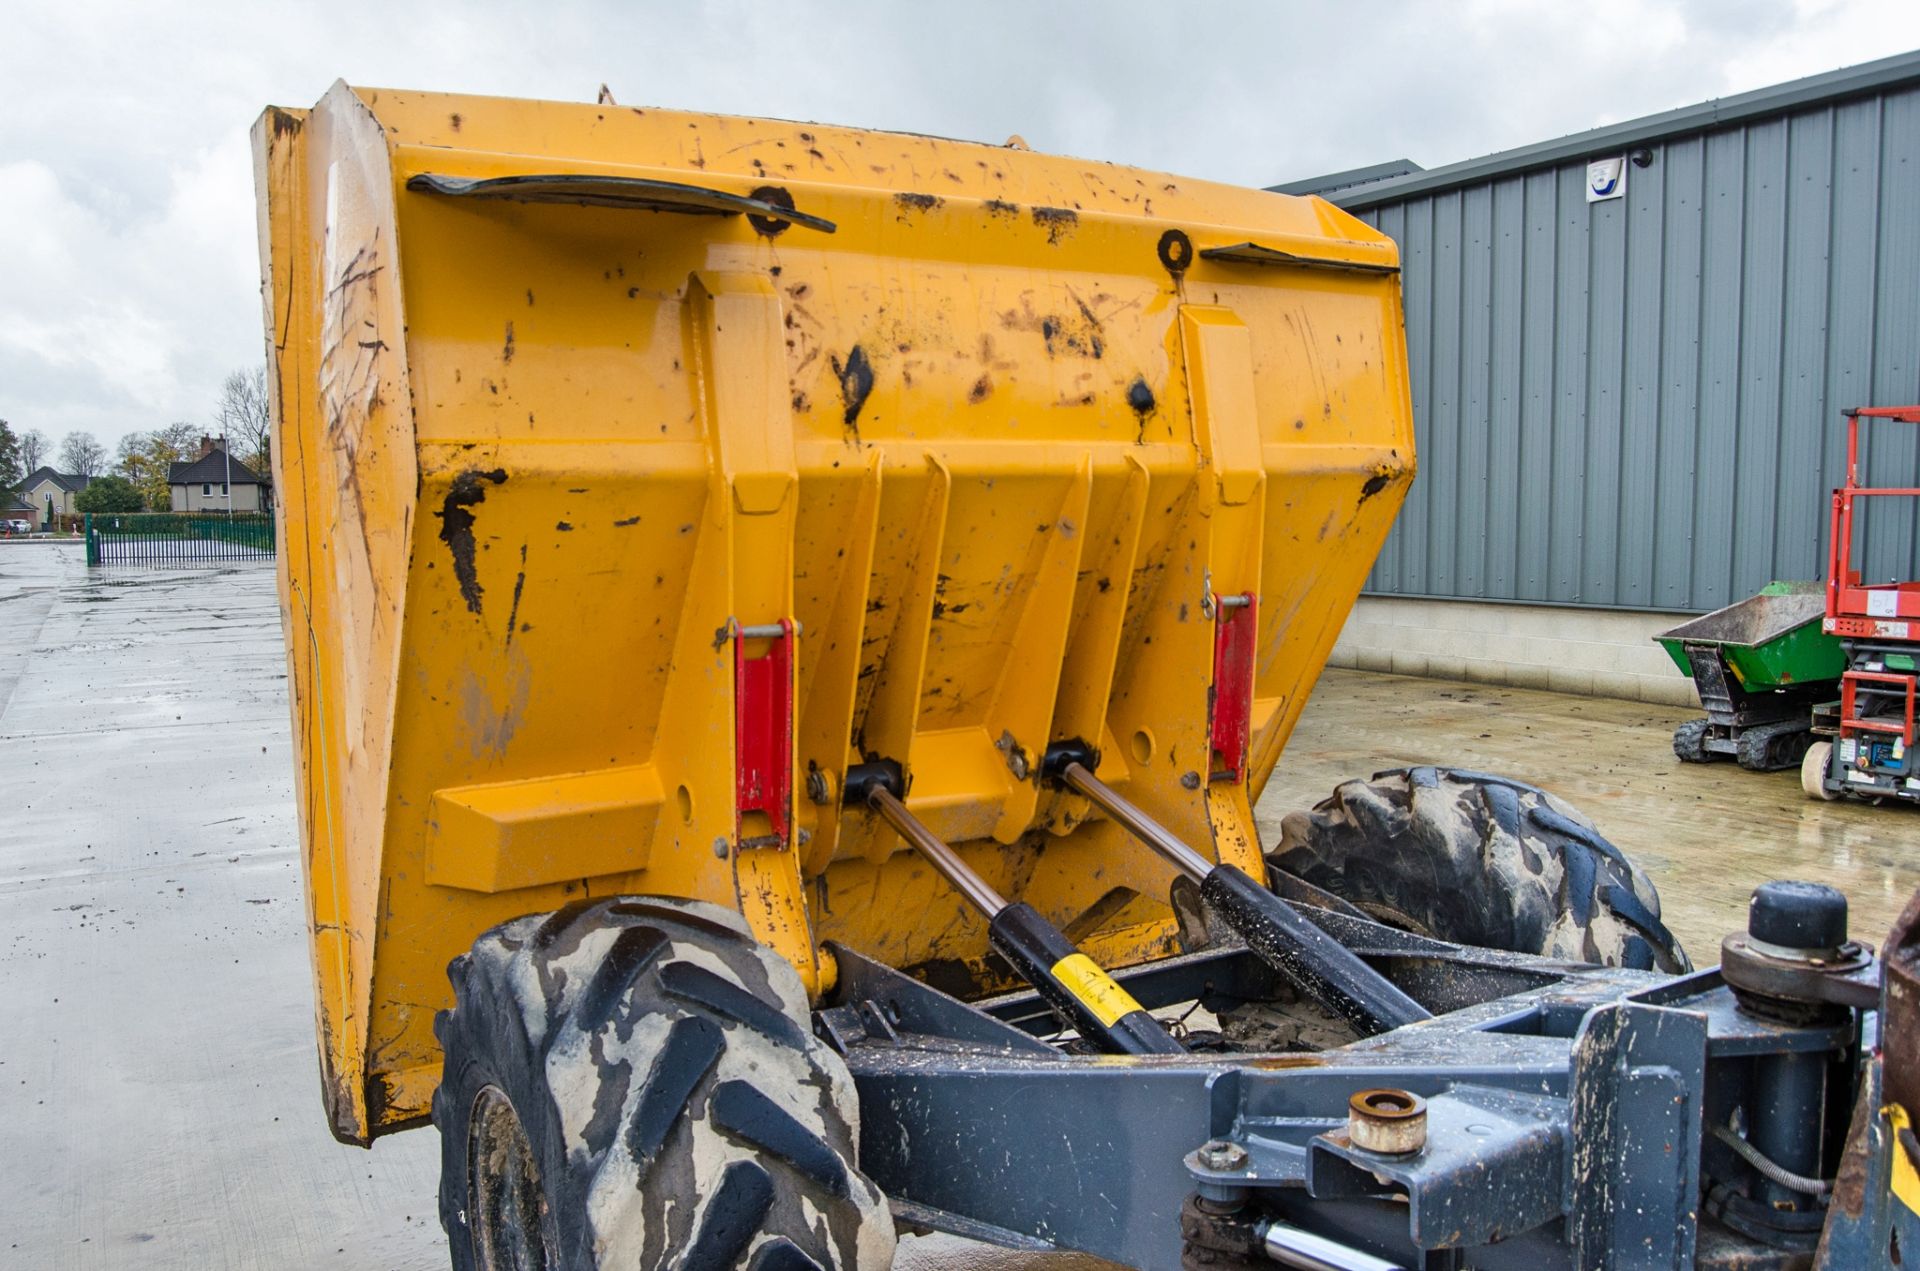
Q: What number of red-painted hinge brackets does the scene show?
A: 2